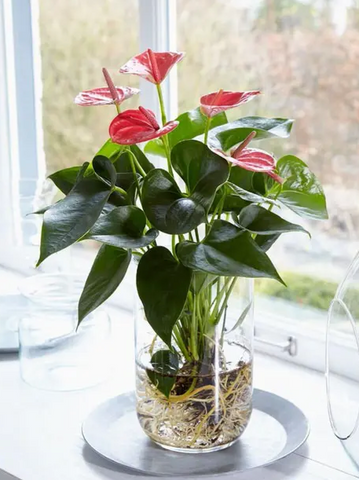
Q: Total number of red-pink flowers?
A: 5